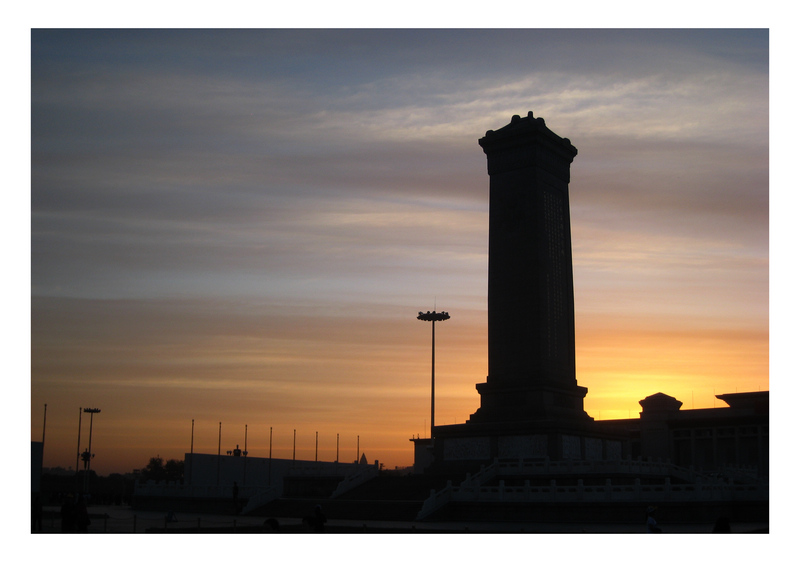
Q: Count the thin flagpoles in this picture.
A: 10